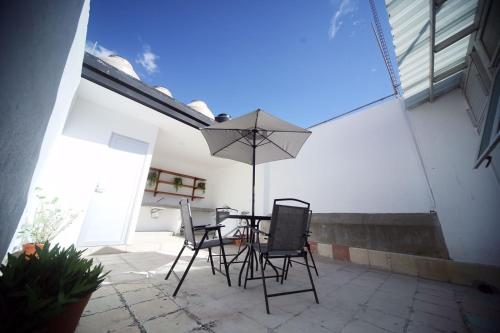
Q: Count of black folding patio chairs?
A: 4